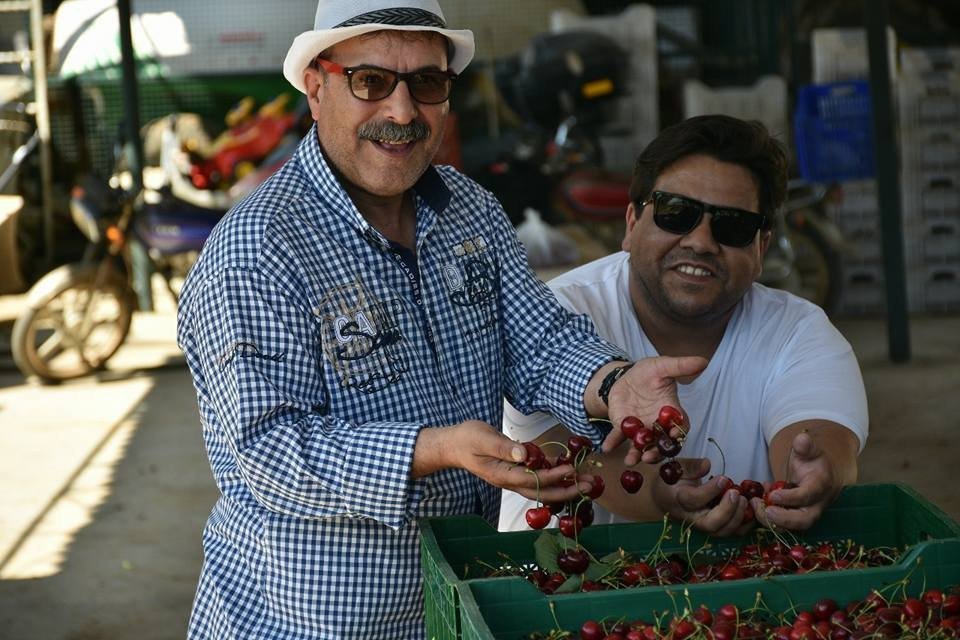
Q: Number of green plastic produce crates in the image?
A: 2